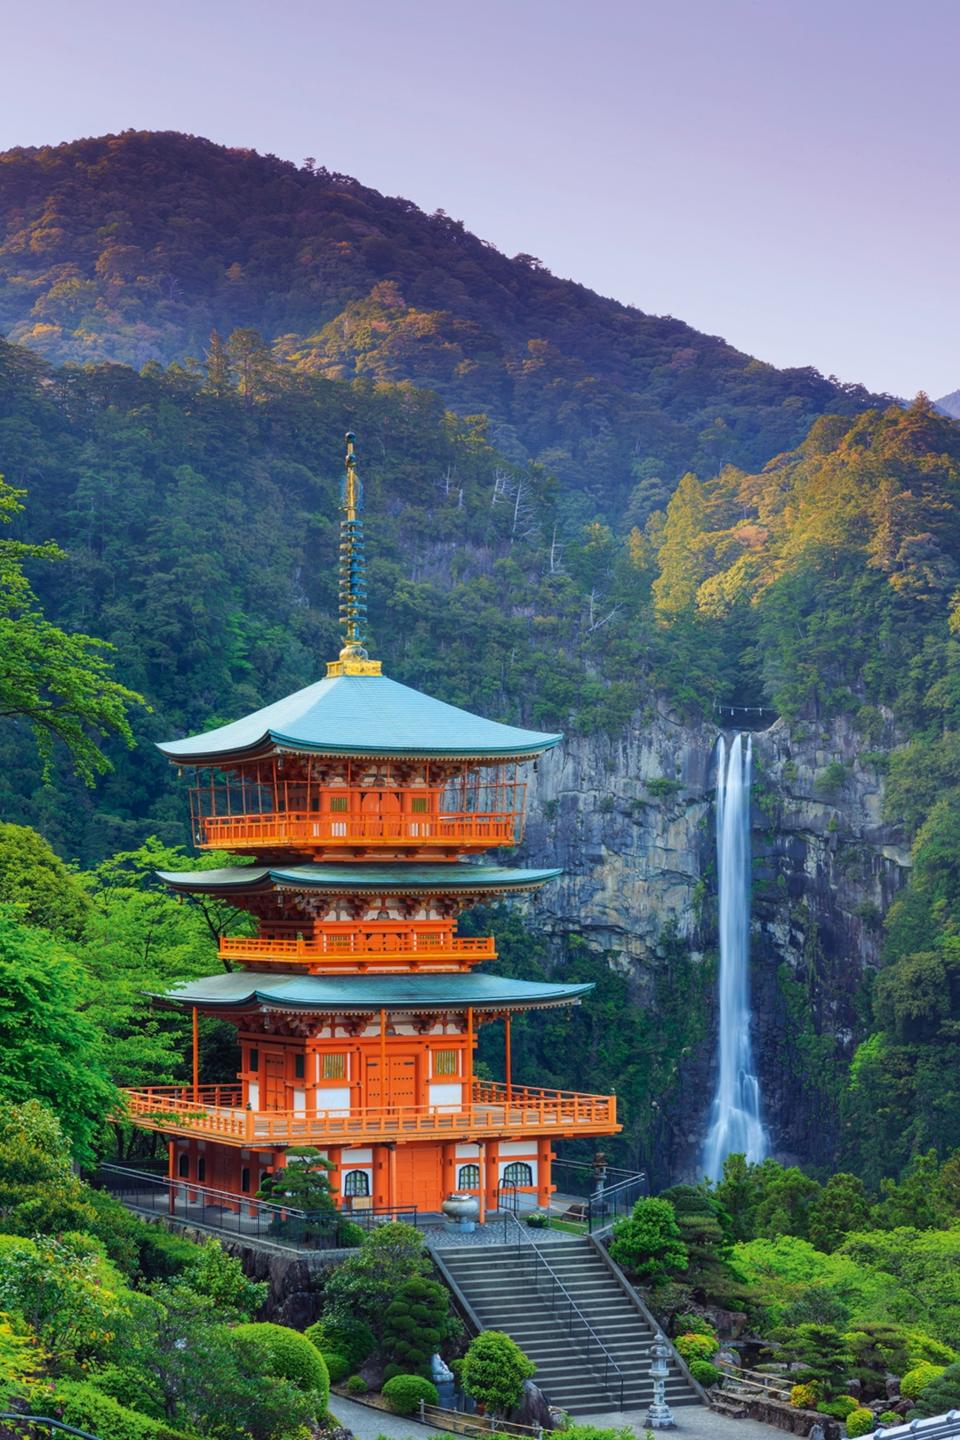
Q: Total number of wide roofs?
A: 3